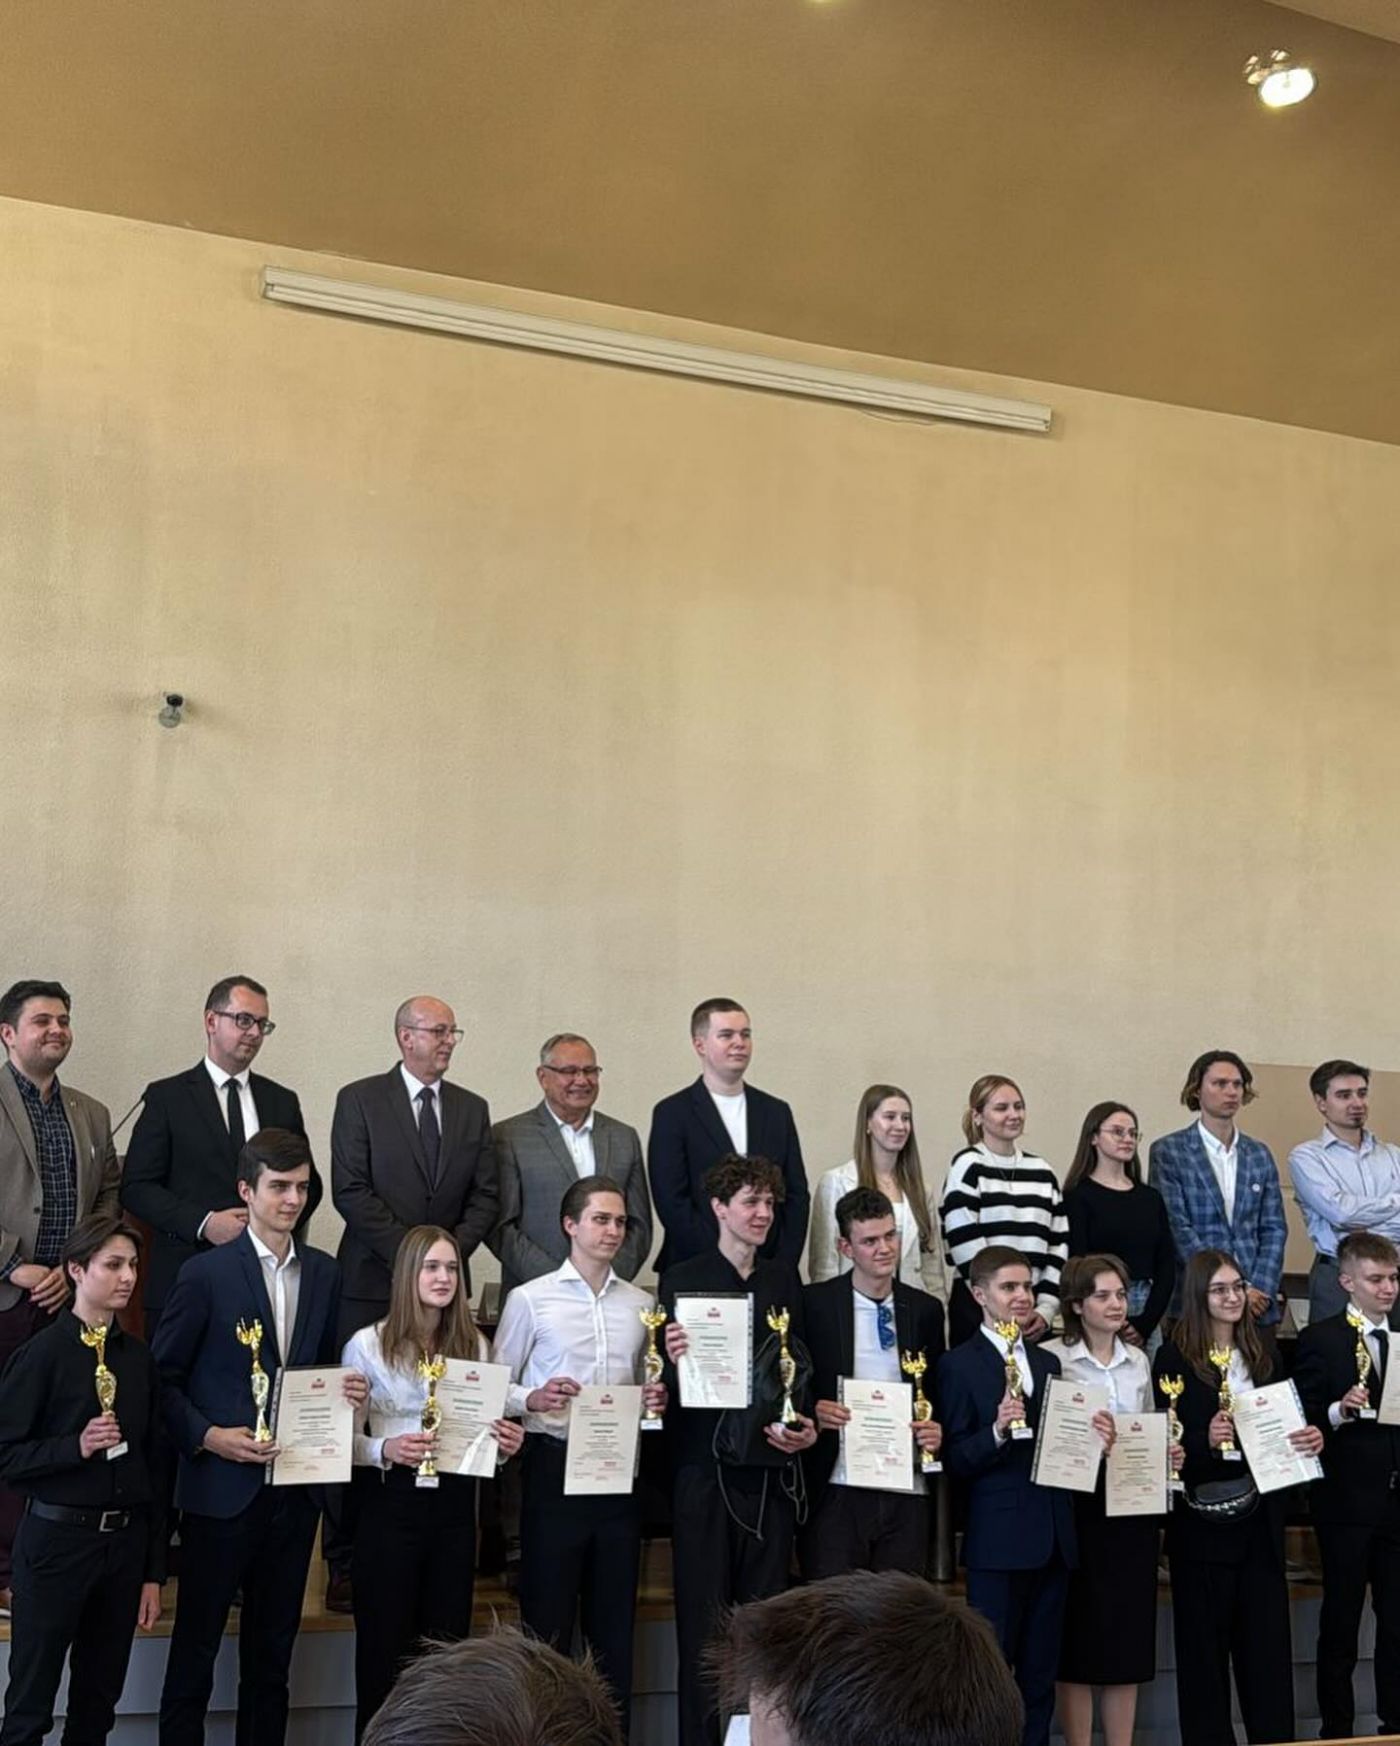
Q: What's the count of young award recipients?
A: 10